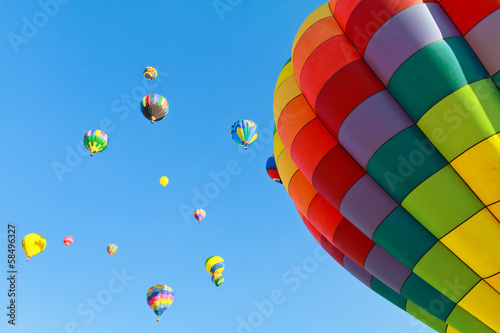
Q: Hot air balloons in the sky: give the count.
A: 14